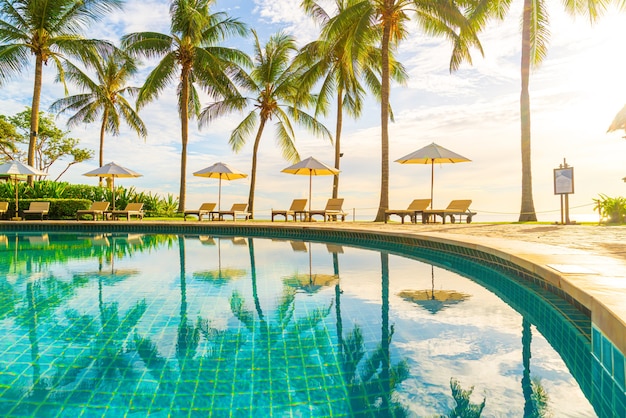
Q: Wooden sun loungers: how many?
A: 10